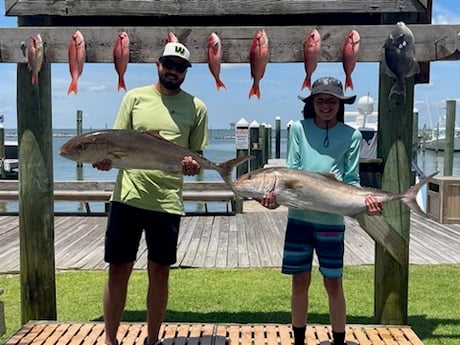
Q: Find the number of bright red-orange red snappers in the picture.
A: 8